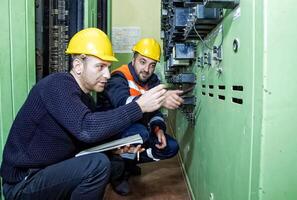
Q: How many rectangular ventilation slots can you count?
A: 8